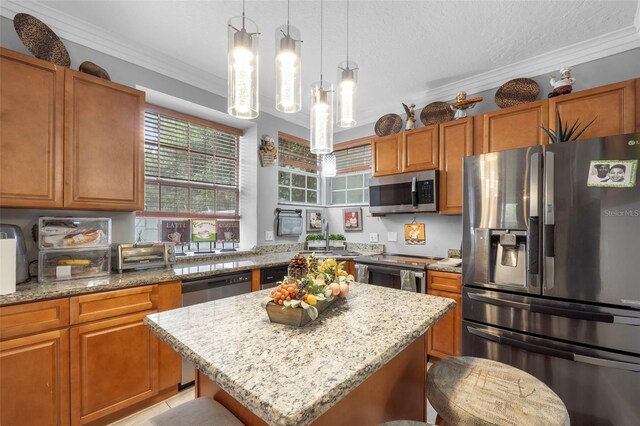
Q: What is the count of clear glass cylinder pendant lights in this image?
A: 4